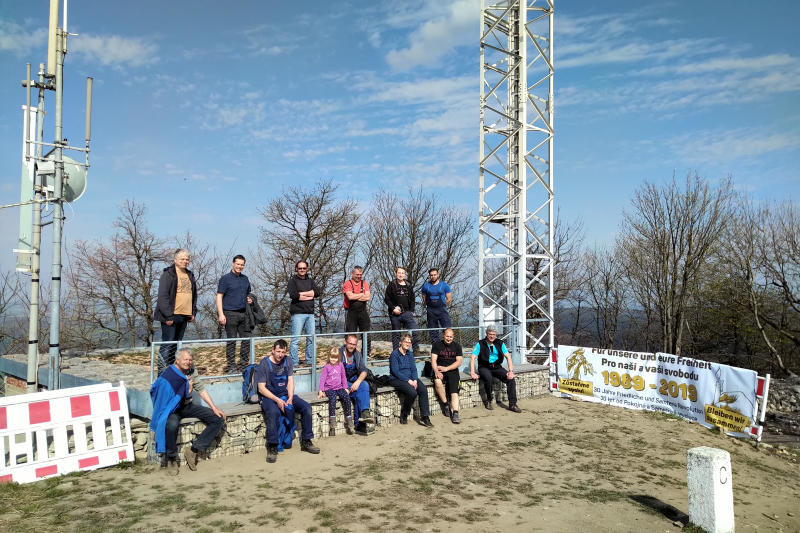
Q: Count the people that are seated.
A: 7